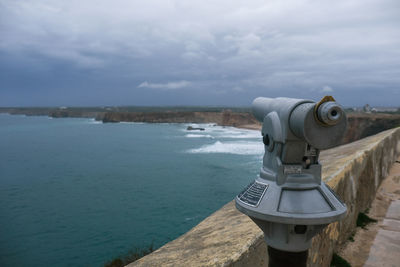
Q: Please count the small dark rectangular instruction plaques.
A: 1